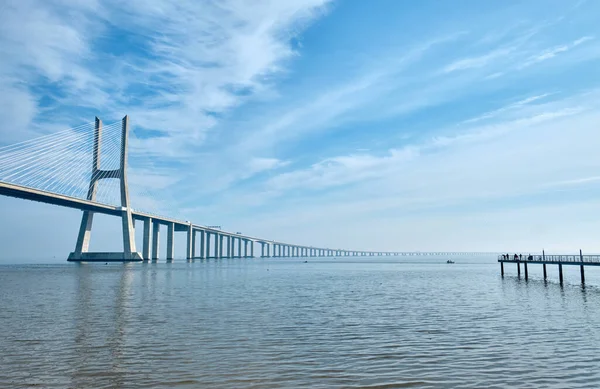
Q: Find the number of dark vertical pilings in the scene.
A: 6